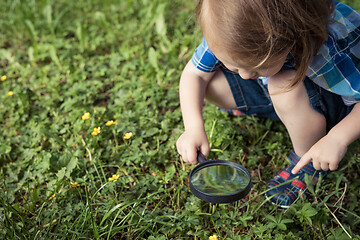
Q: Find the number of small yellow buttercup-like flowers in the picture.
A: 10